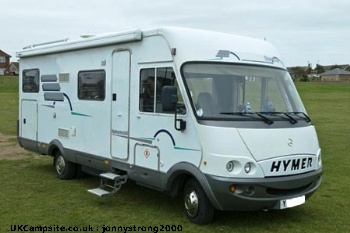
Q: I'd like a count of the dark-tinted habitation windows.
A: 2